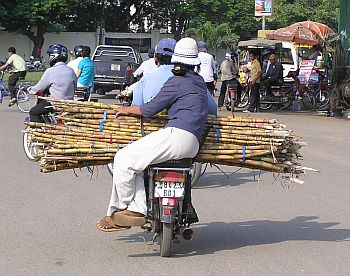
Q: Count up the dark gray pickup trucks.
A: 1